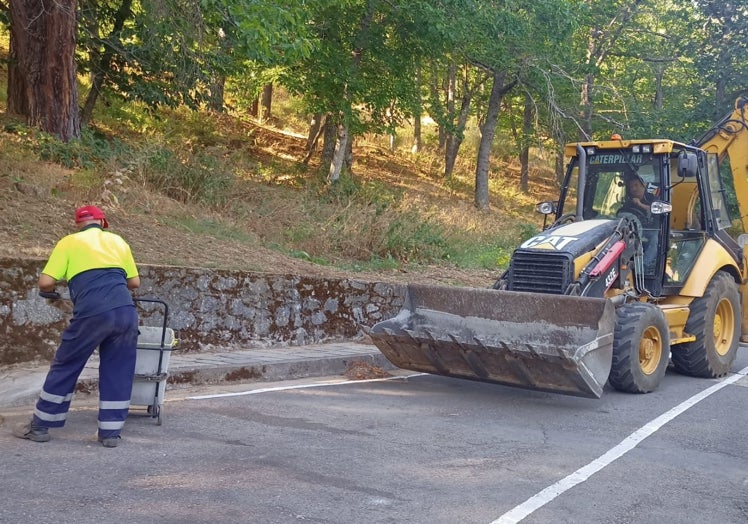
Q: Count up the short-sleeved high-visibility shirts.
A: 1